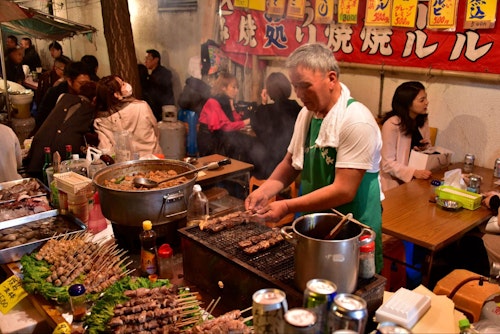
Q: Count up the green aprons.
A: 1